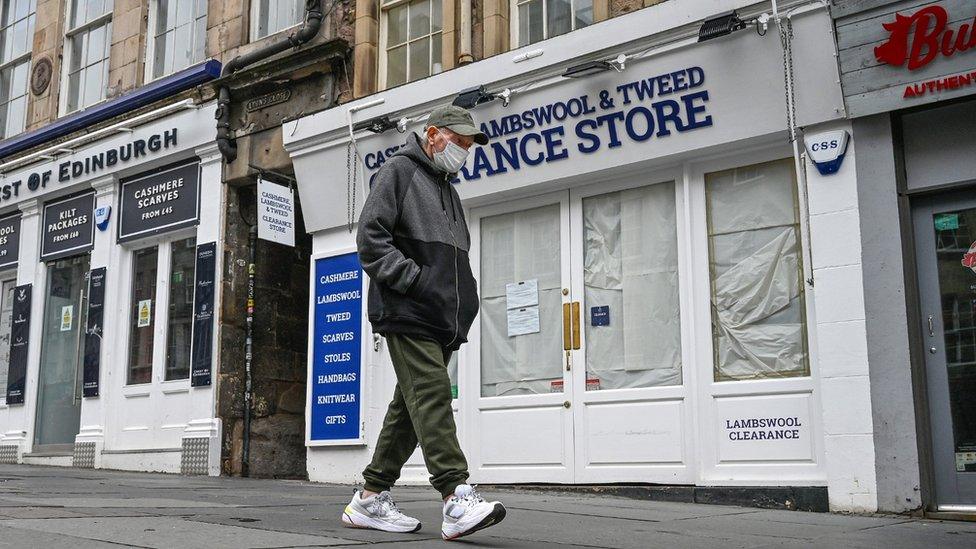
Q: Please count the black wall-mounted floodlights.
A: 4